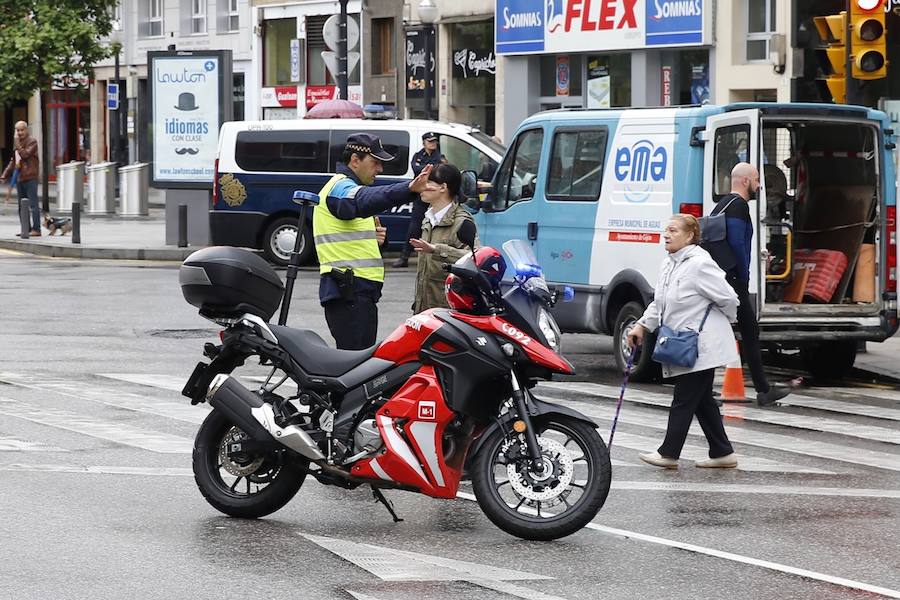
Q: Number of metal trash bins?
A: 3